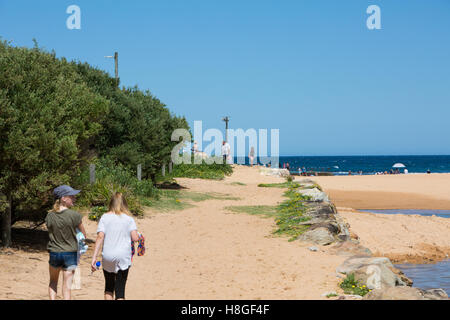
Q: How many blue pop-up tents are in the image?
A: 0